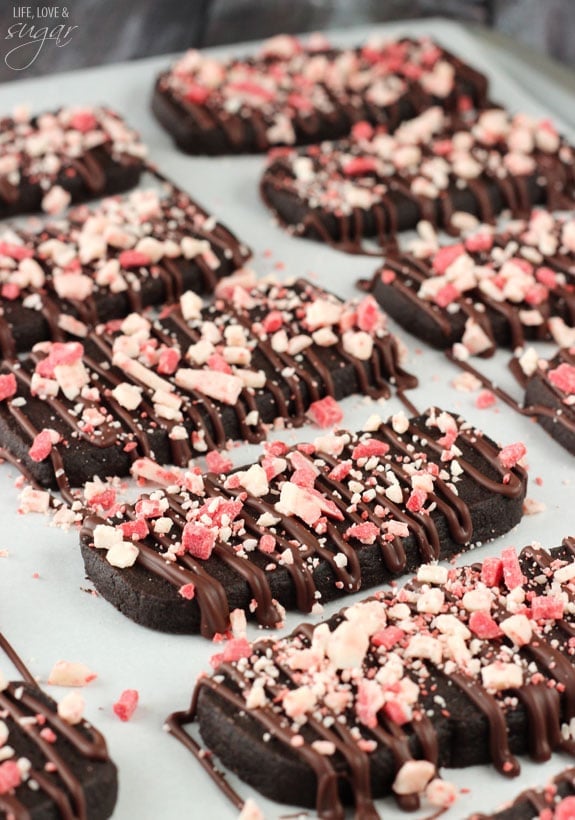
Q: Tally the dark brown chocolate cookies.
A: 11